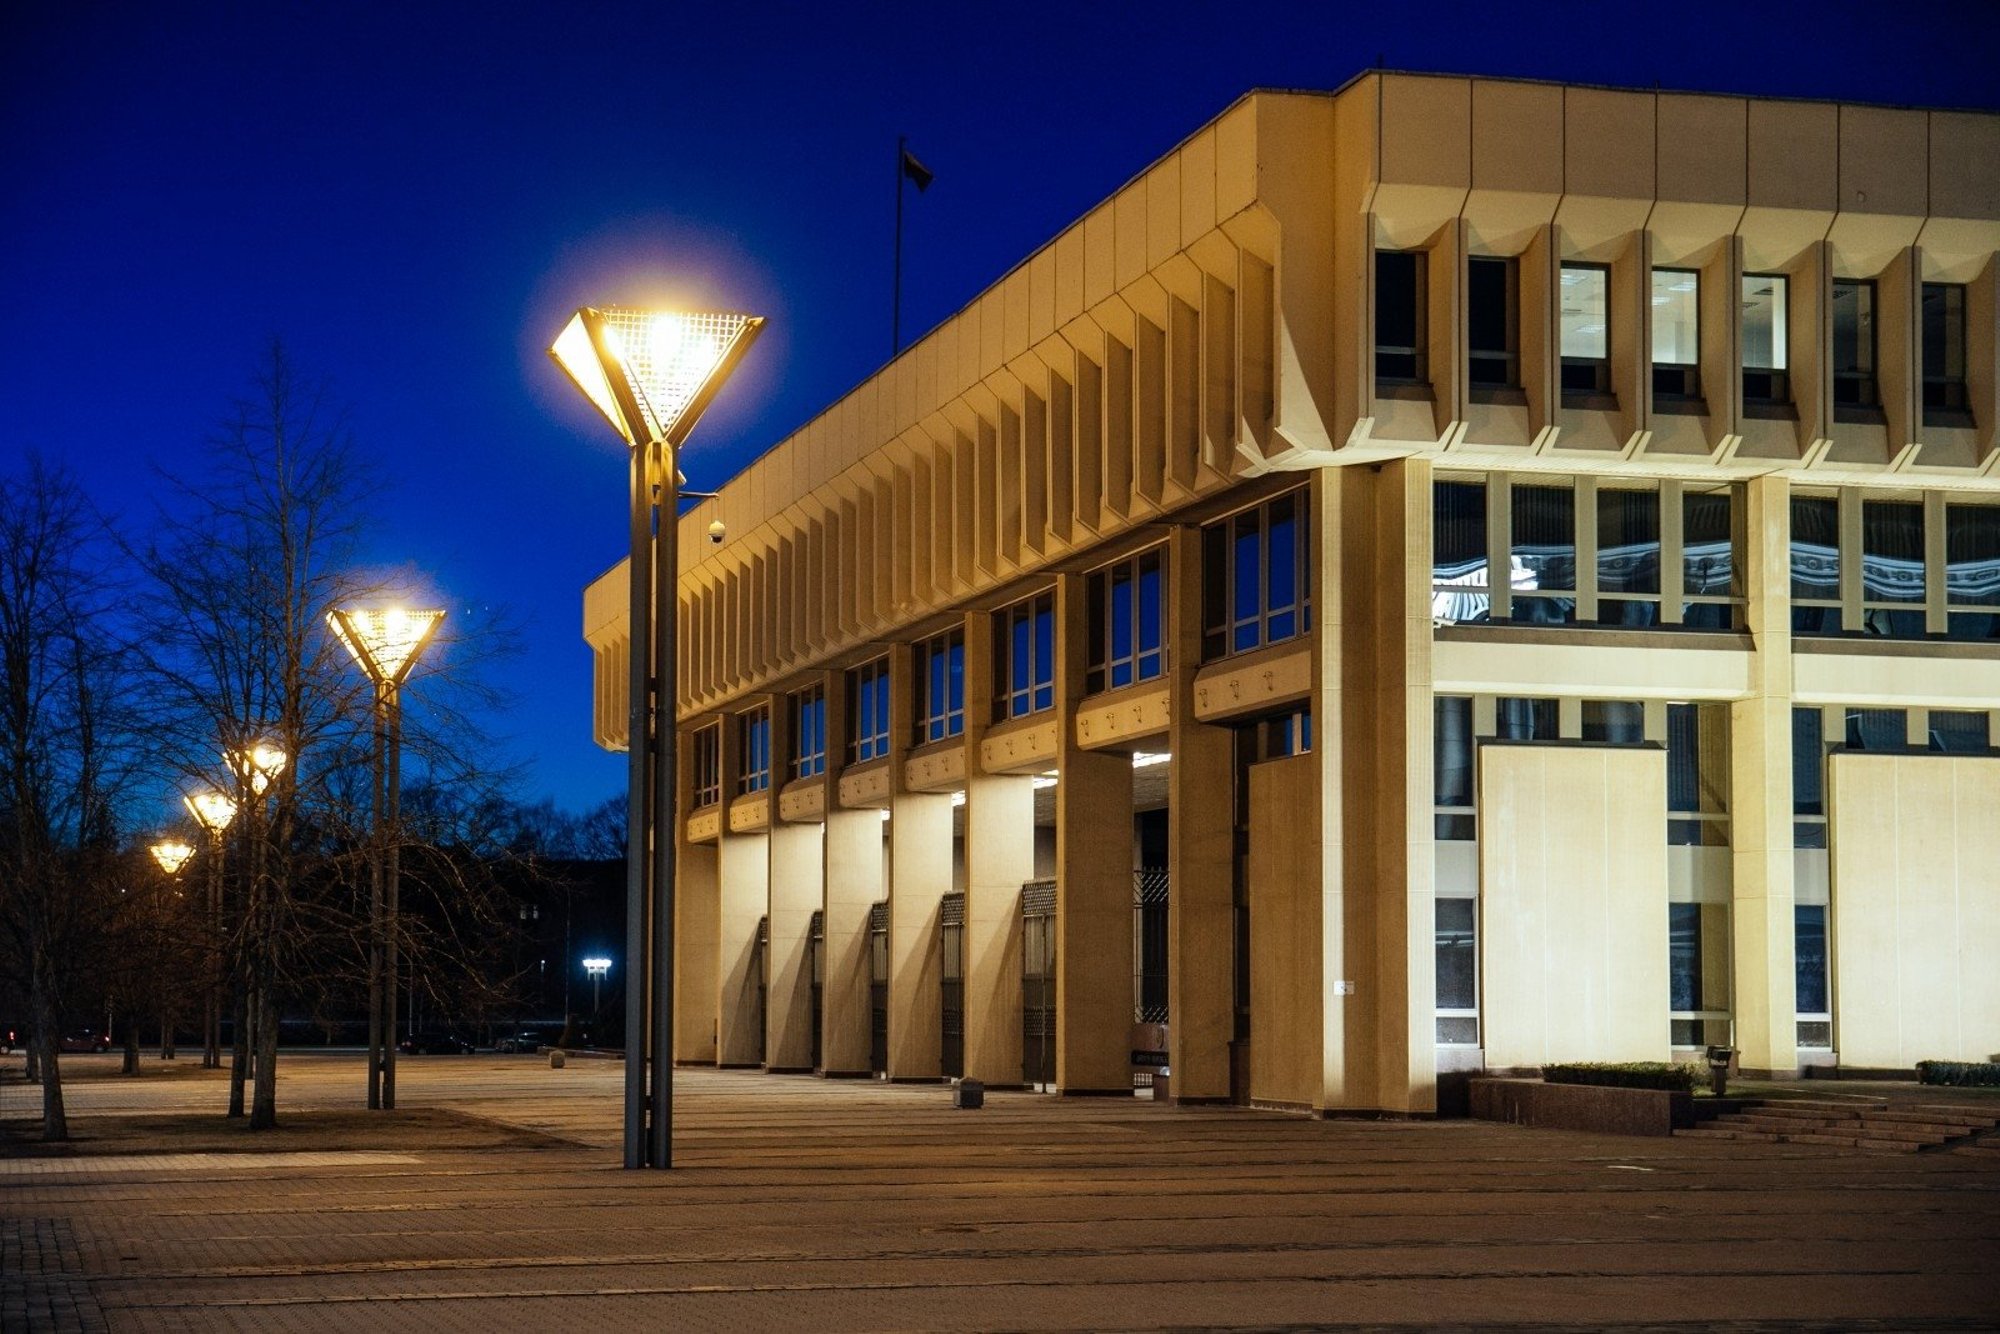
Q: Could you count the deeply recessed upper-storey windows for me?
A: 7